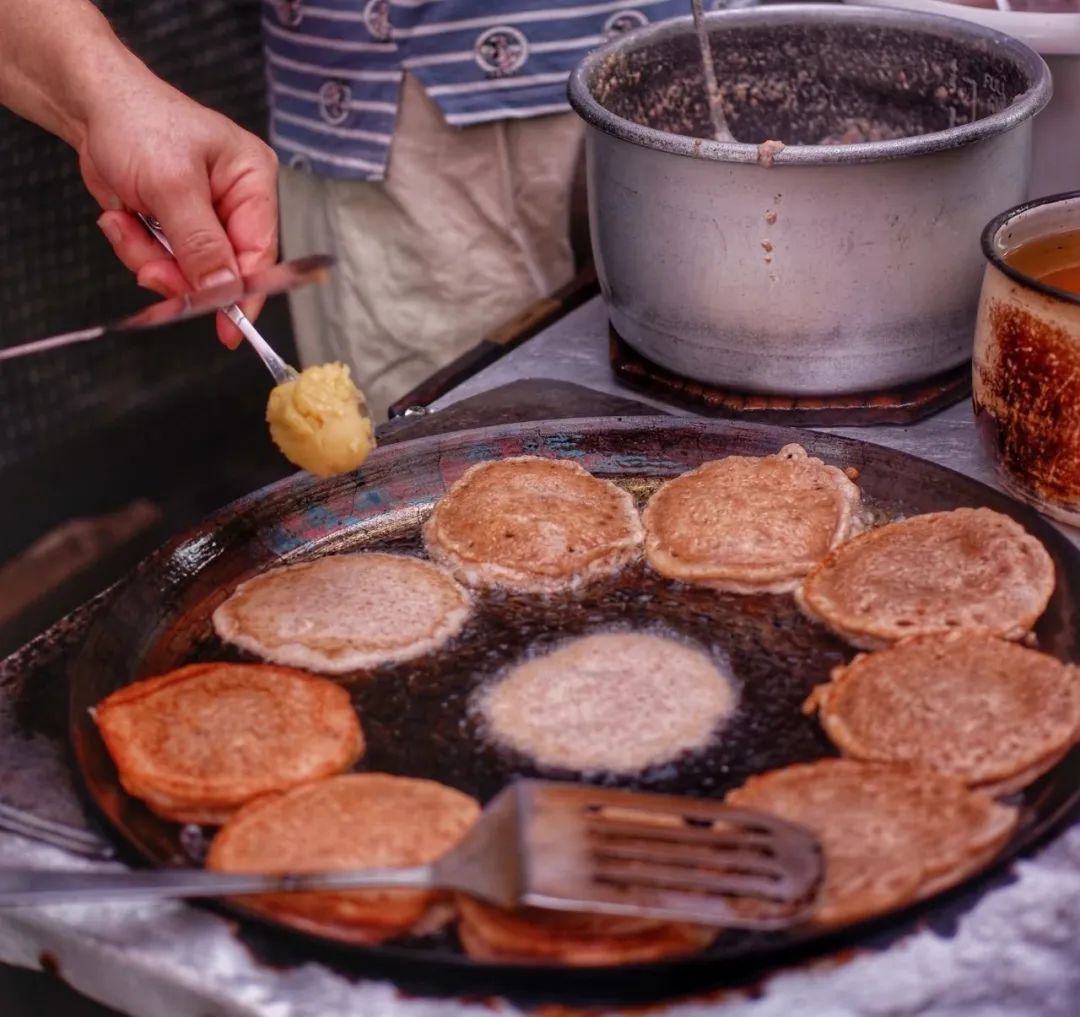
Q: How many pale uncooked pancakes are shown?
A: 1